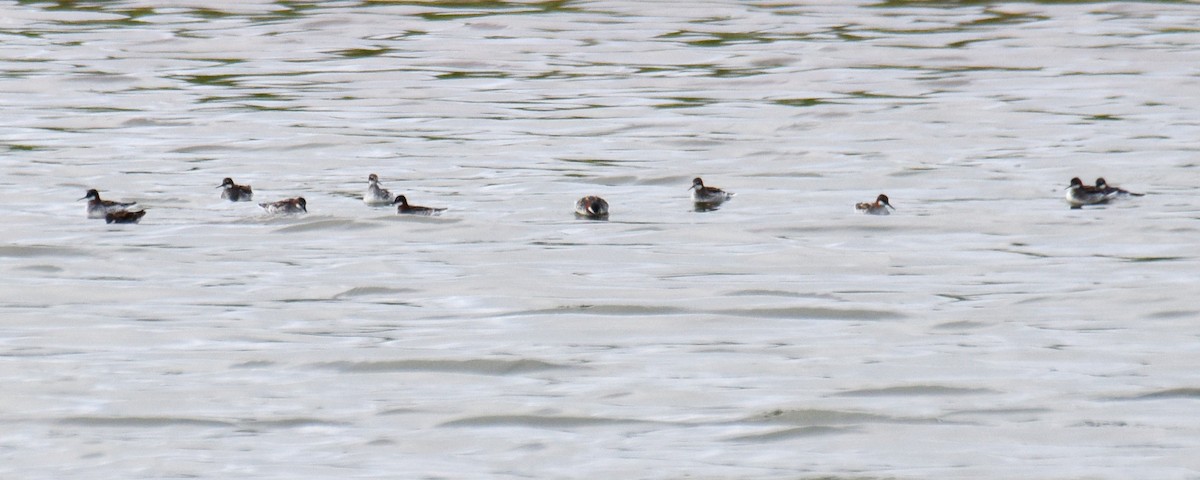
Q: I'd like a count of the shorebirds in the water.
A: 11